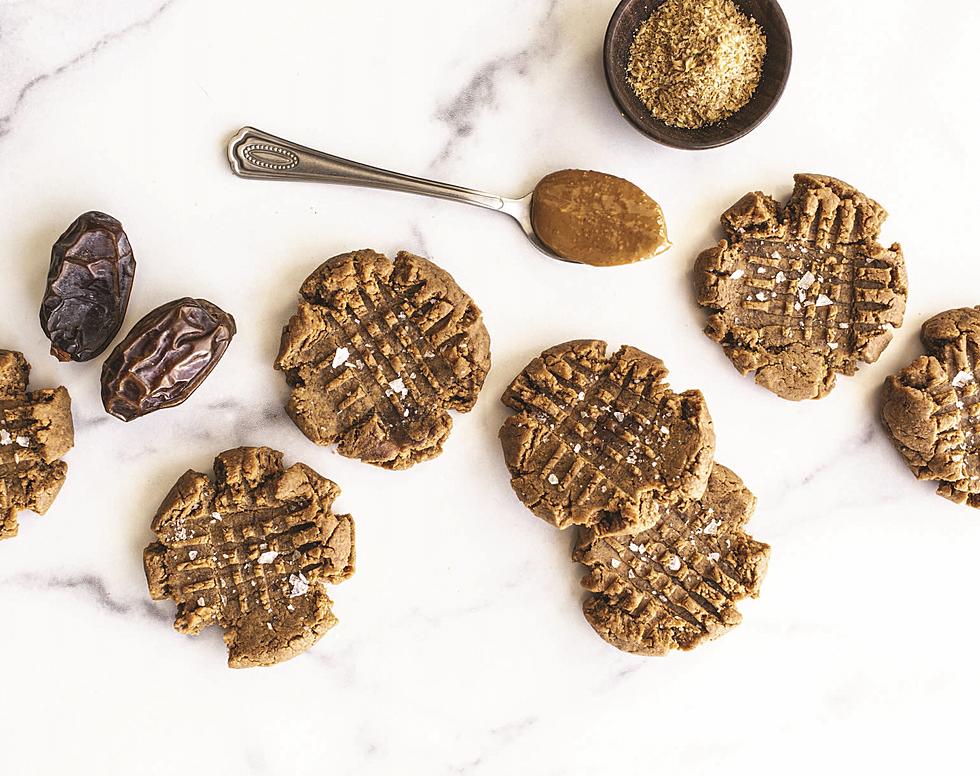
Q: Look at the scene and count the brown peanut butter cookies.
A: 7